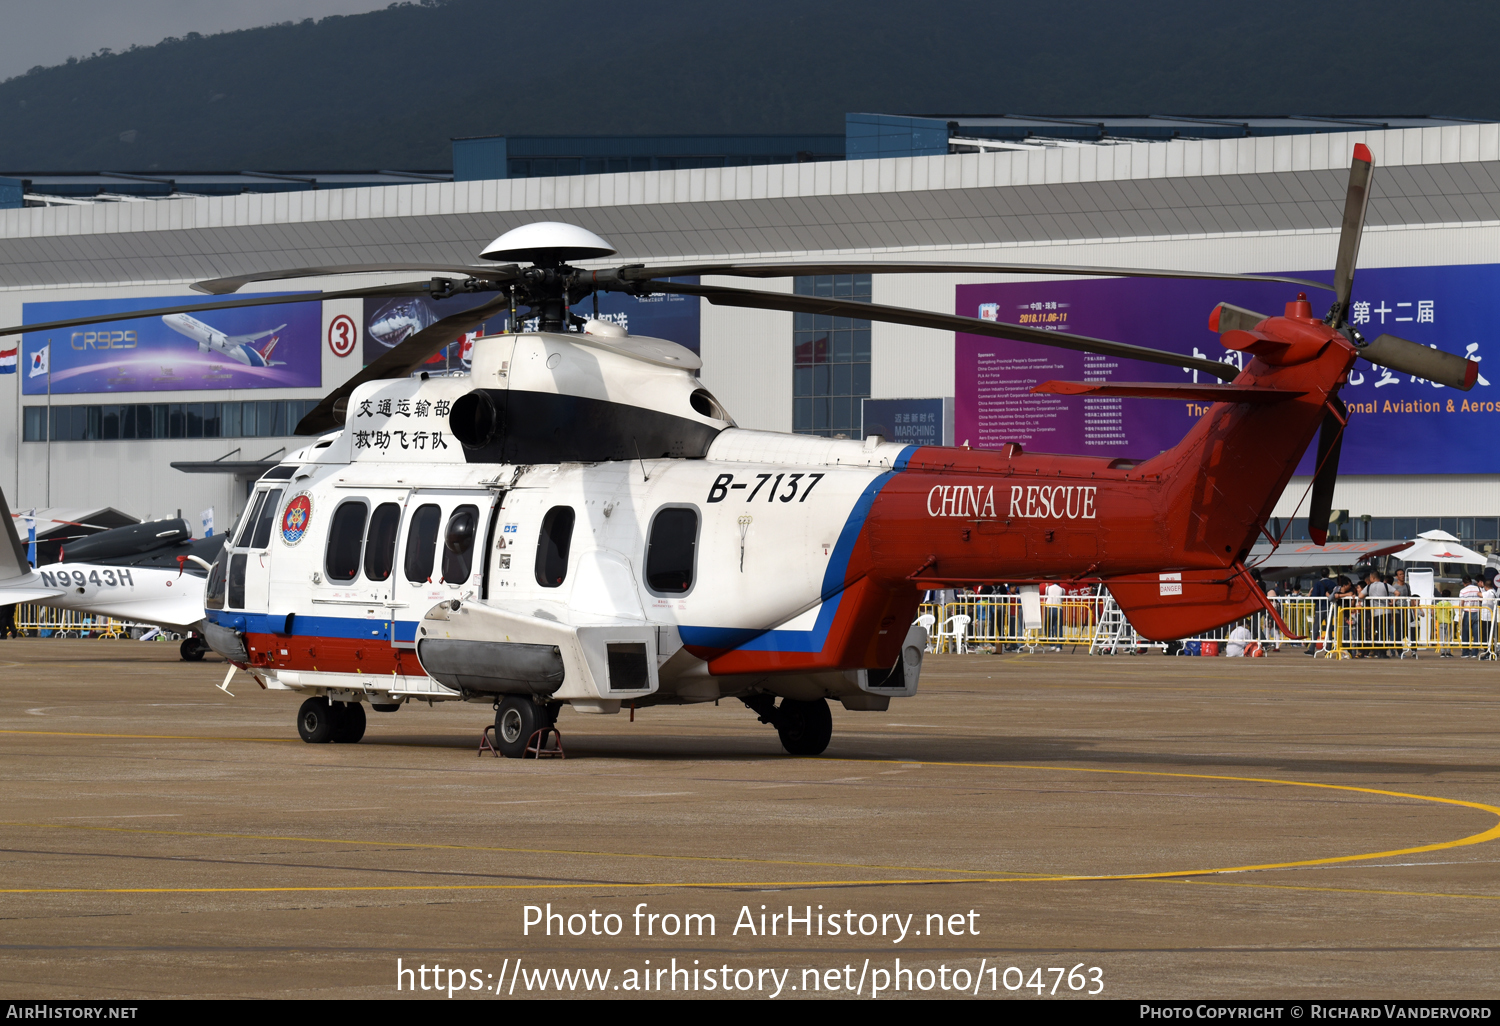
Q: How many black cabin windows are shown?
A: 6